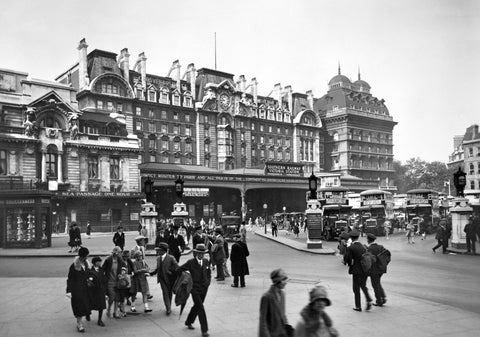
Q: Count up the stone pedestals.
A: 4